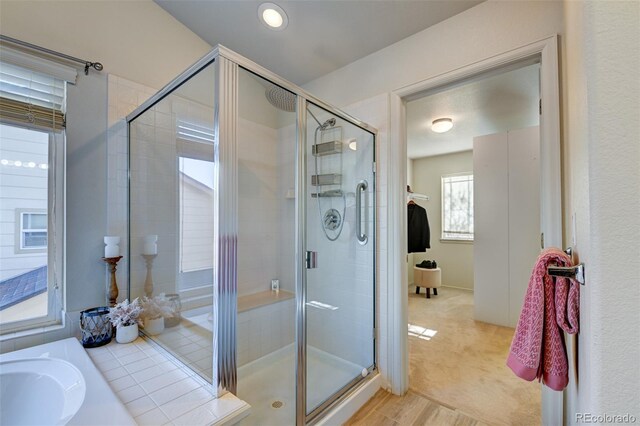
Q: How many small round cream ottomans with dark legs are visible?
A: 1